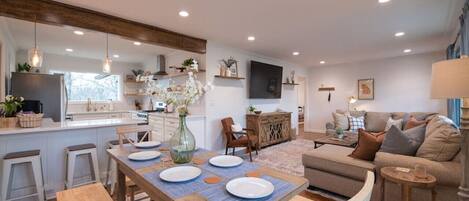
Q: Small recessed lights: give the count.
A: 11